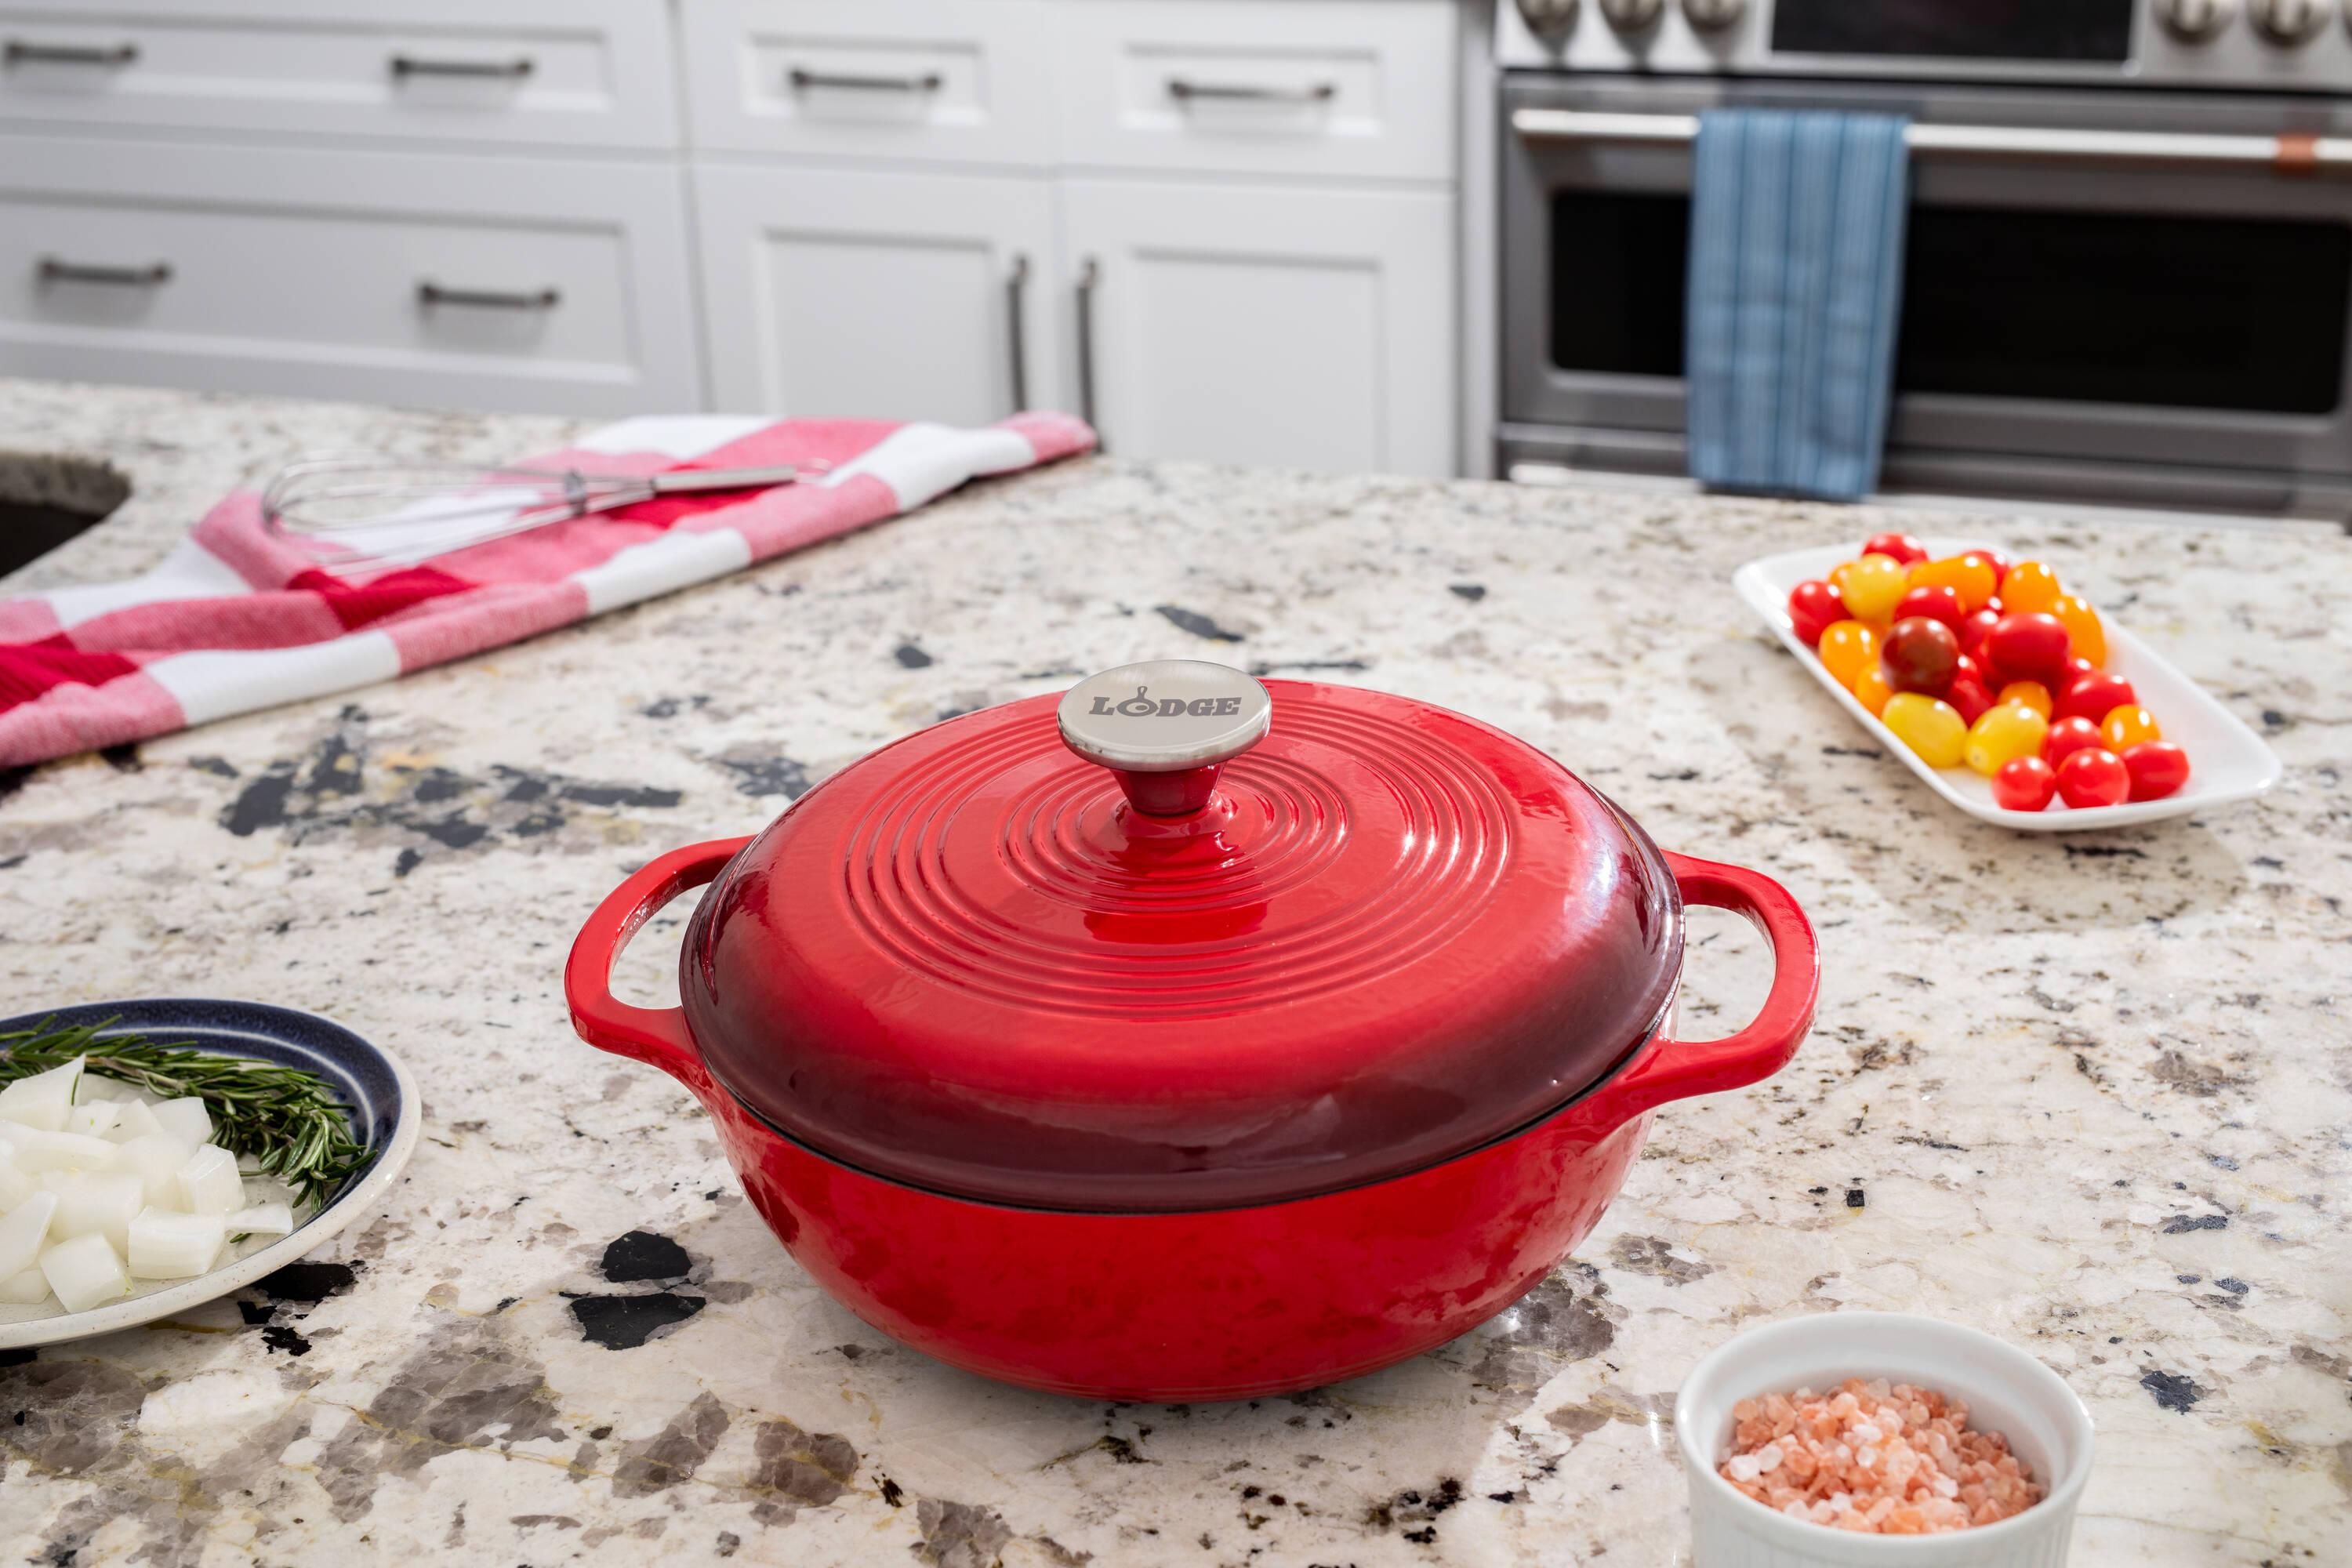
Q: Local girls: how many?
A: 0